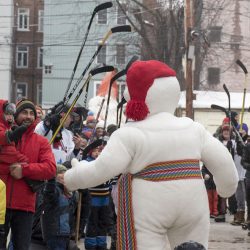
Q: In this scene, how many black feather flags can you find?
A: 0